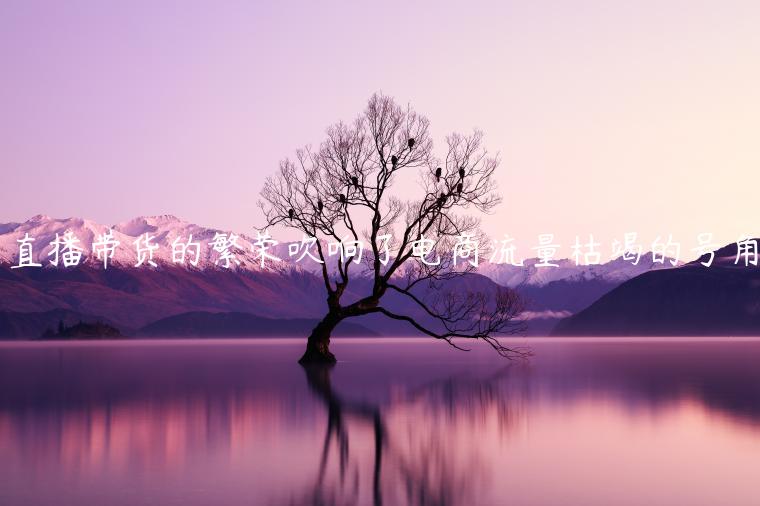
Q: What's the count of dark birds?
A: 10